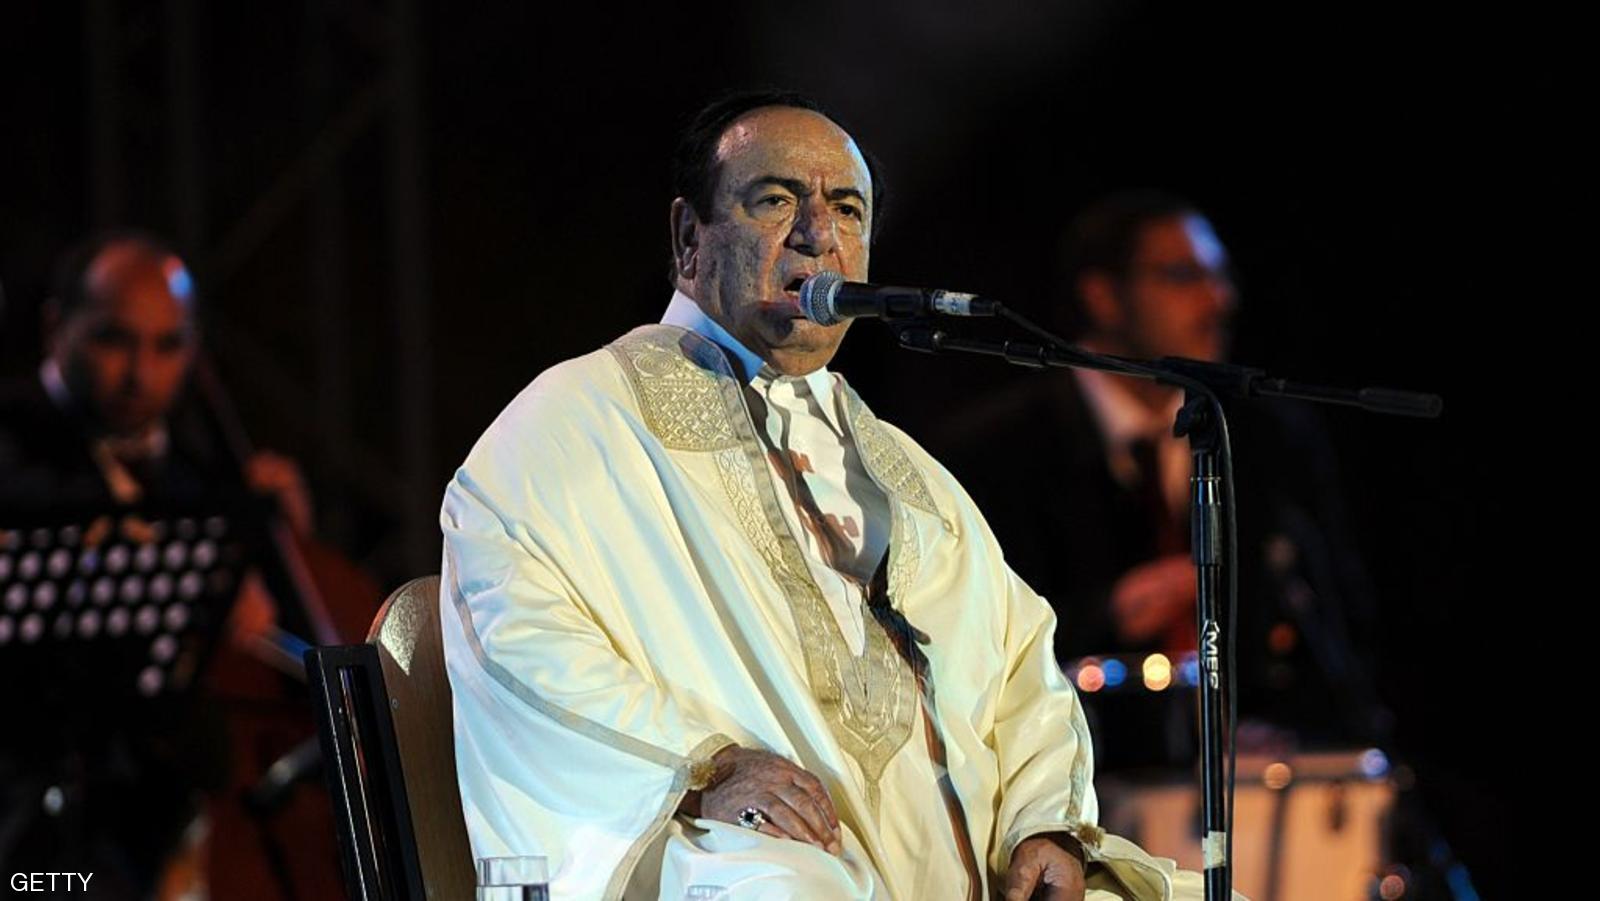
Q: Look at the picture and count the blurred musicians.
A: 2